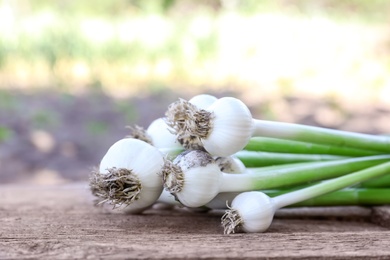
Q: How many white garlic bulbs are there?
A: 7